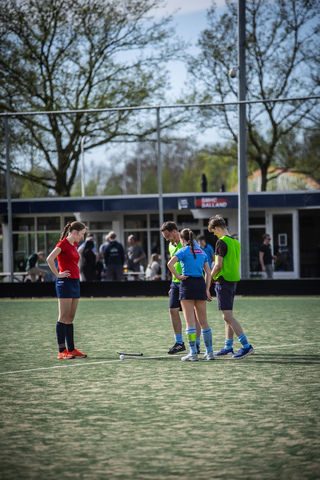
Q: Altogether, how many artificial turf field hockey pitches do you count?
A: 1